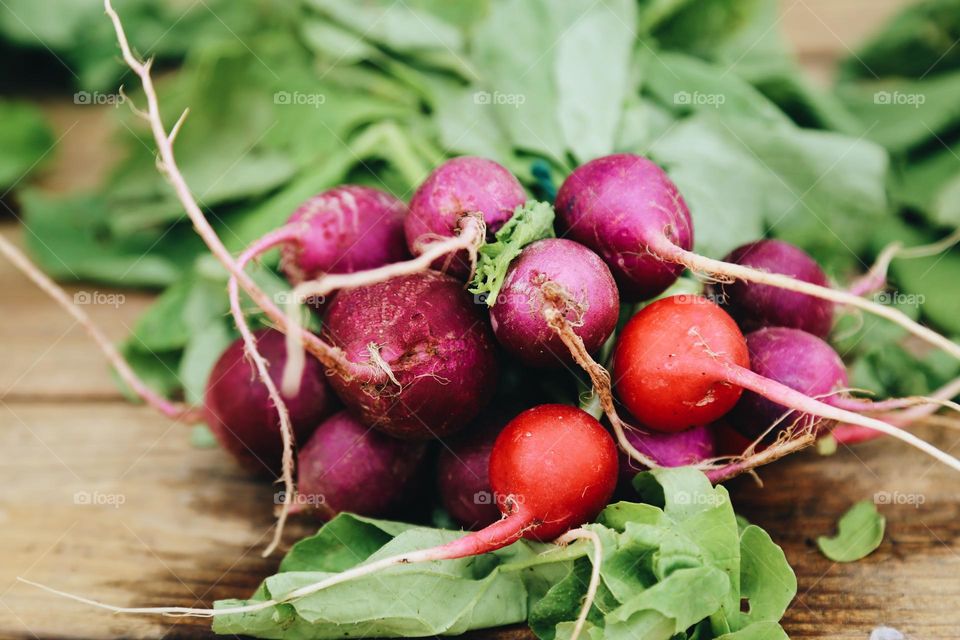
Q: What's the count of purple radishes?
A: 11